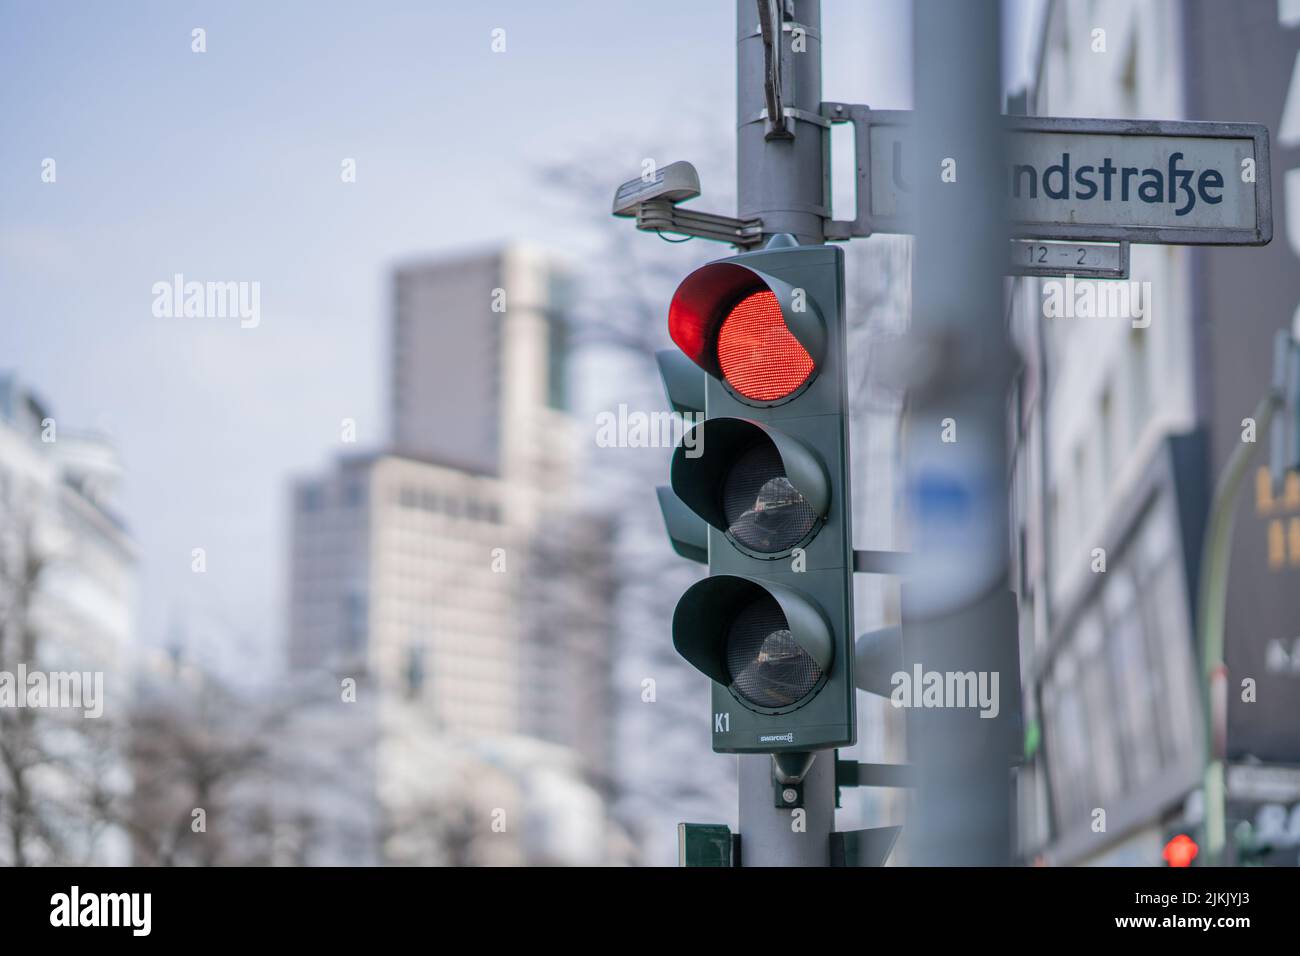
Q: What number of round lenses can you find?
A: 3